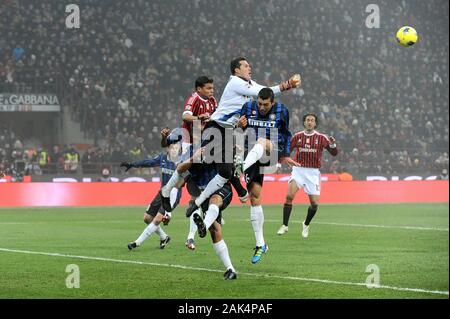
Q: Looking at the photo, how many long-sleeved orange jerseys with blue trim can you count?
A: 0